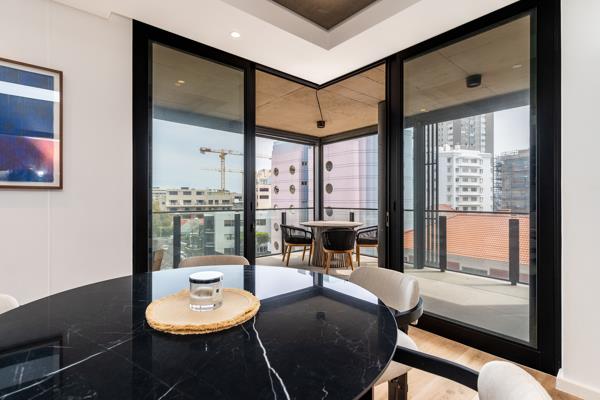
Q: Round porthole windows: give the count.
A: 11